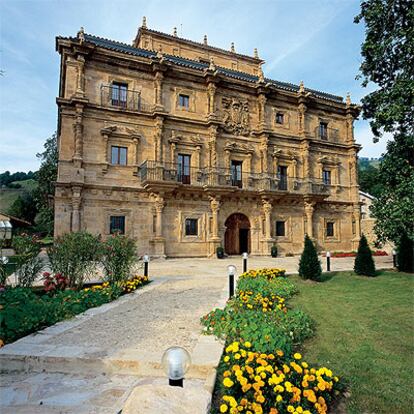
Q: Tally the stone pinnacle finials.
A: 11